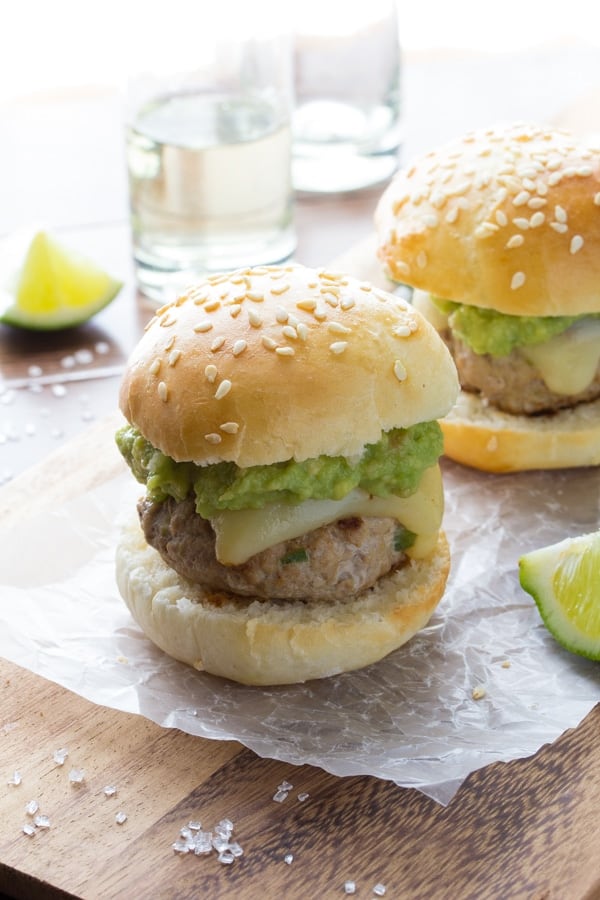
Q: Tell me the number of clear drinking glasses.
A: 2